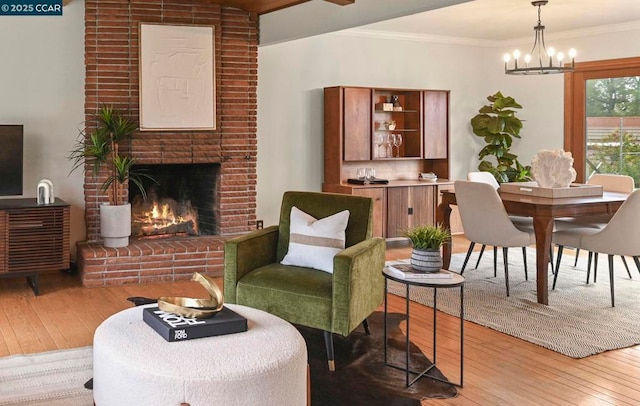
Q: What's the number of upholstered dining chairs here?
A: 4